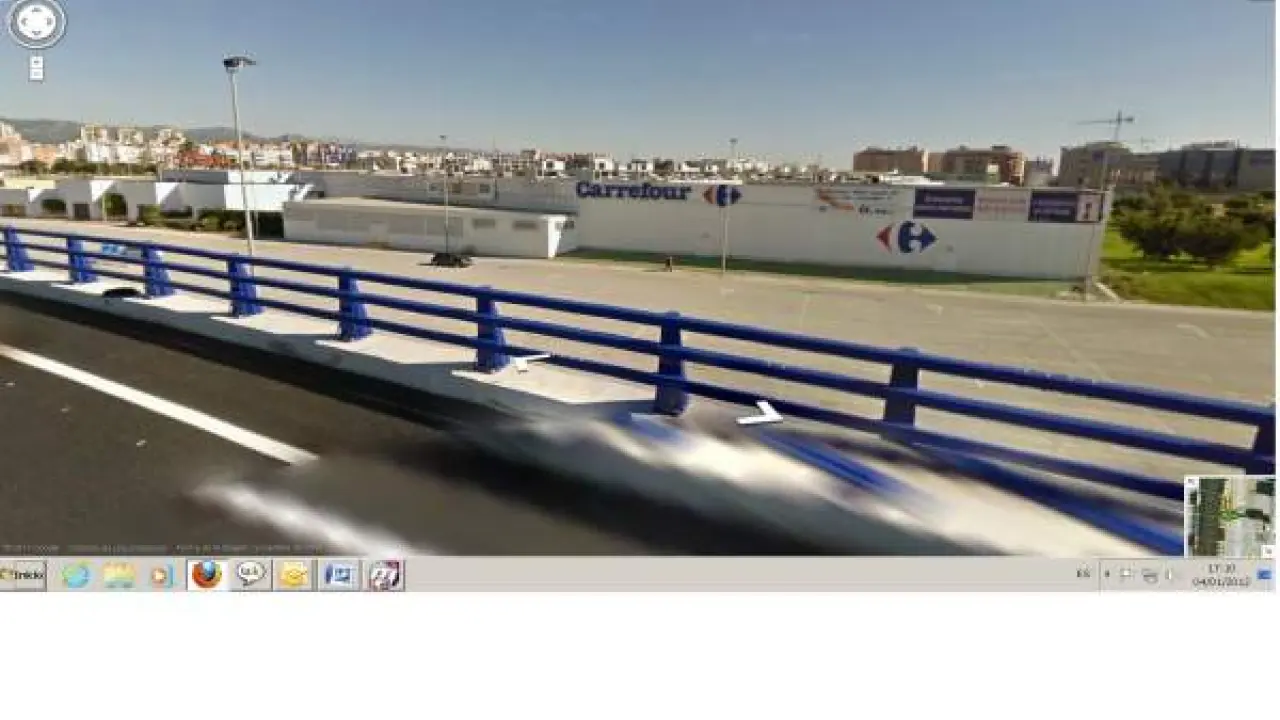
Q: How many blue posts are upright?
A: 9